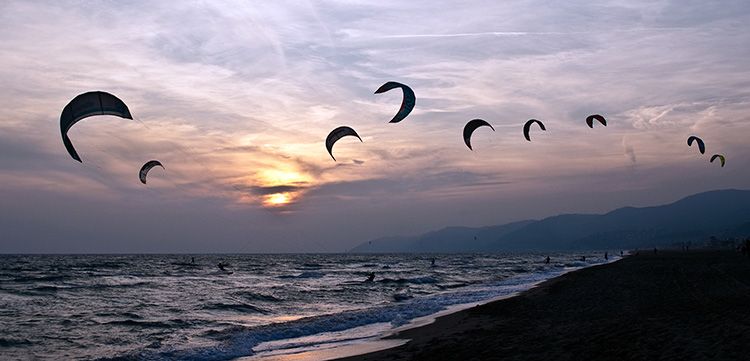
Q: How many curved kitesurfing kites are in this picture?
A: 9